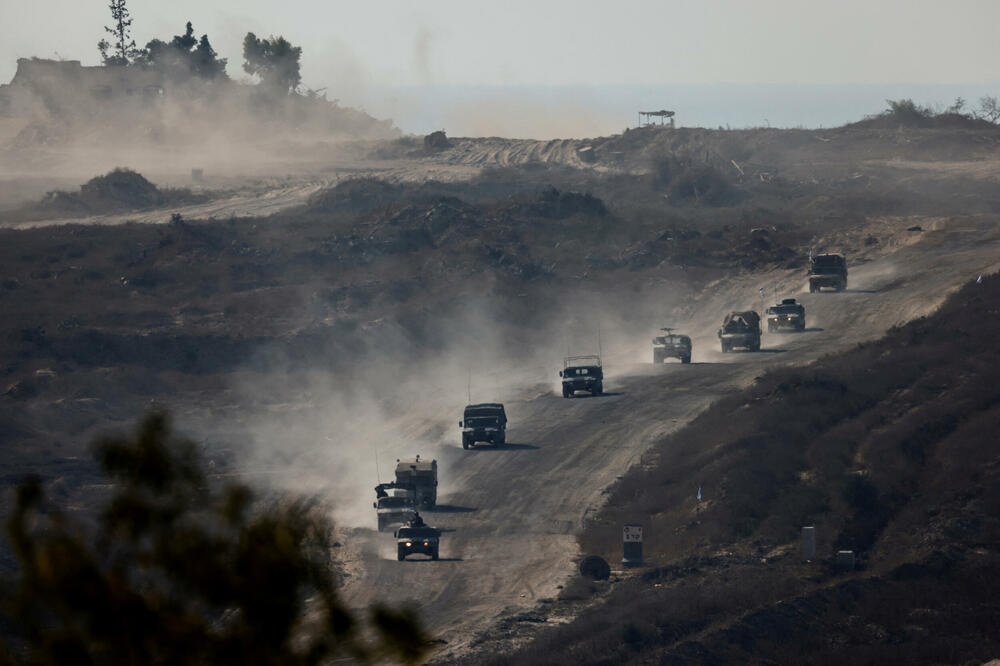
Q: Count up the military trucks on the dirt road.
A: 9